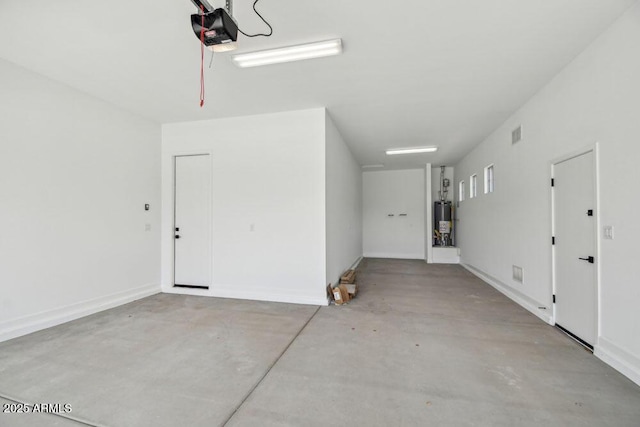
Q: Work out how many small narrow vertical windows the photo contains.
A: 3